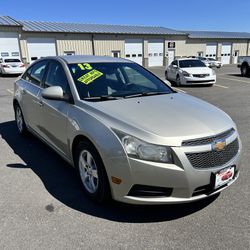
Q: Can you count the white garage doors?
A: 6